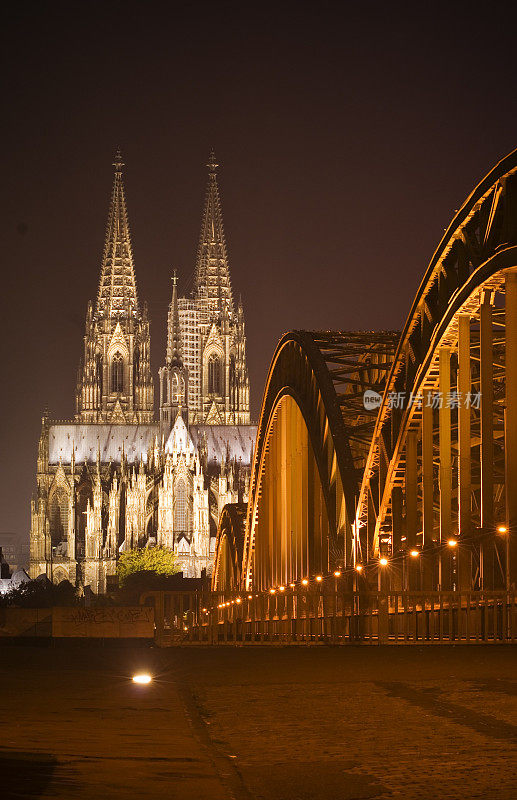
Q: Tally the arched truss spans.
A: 3